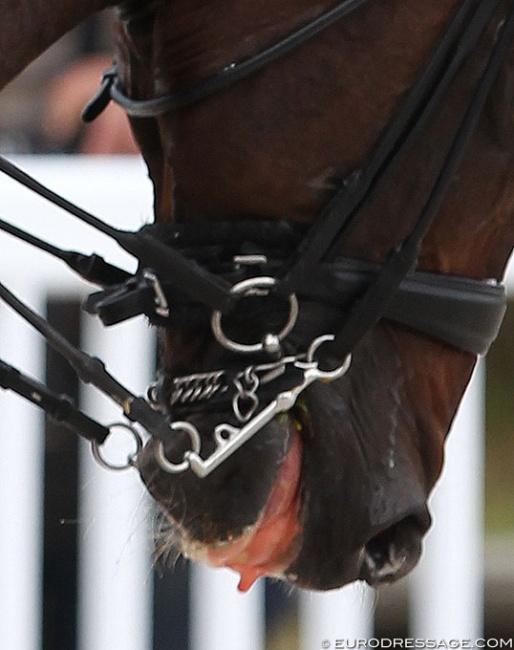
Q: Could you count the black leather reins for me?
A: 4